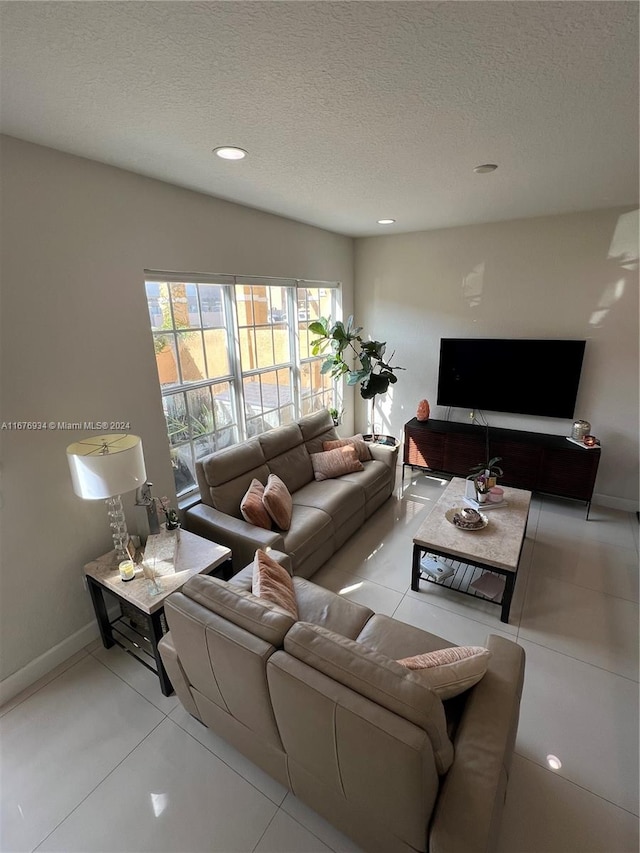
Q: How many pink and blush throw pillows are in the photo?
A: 6